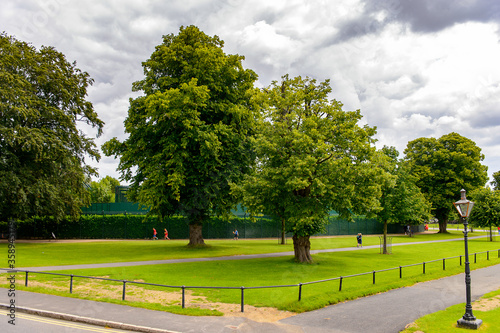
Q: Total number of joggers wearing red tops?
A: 2